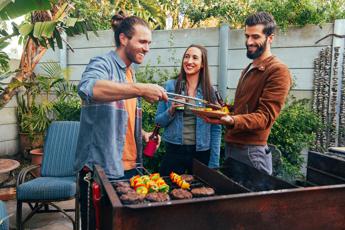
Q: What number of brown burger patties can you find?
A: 6